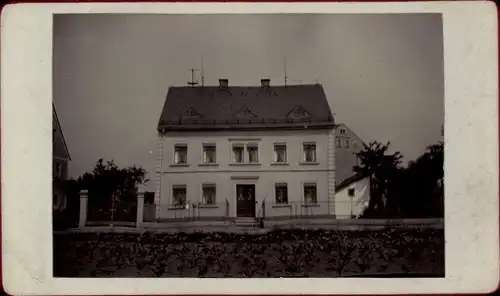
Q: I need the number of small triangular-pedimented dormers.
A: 3